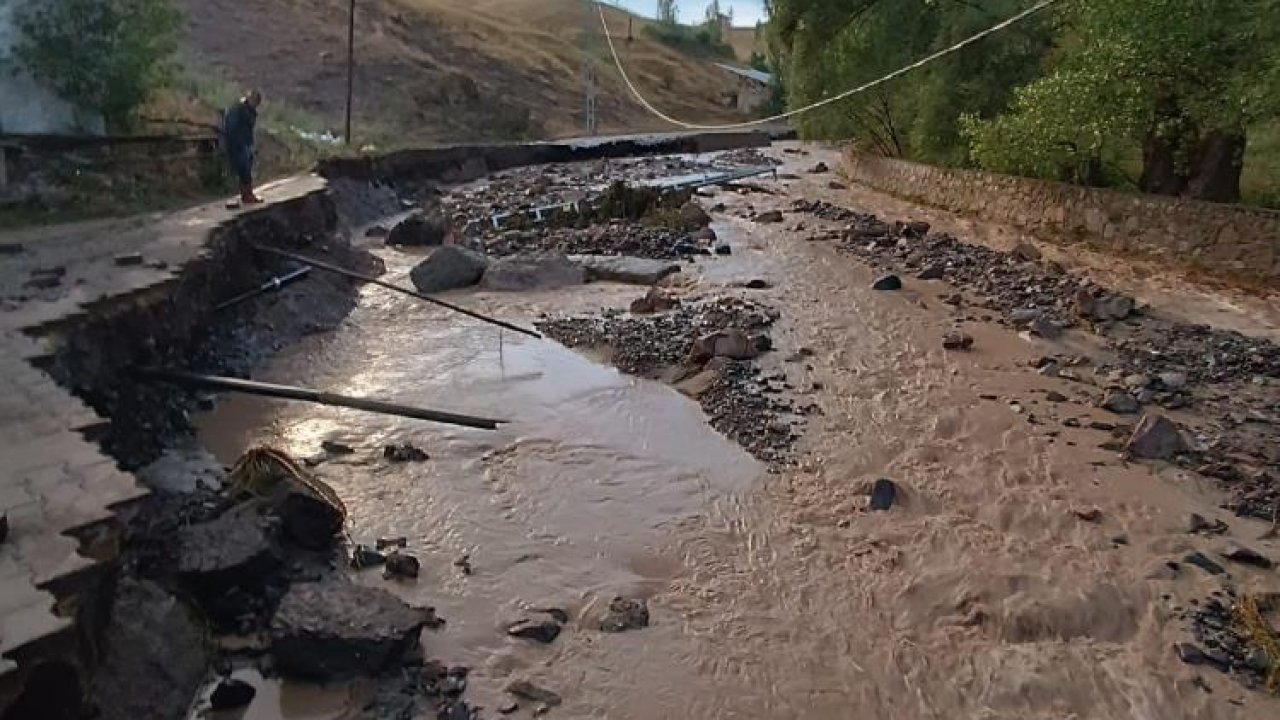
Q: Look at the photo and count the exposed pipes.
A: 3